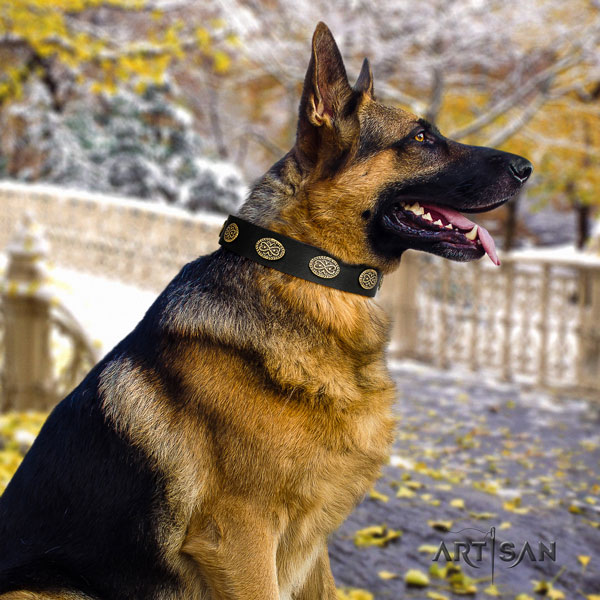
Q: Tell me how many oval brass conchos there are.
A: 4